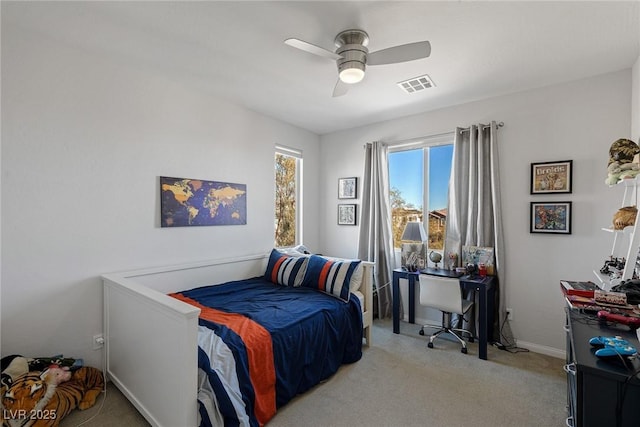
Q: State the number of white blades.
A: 3